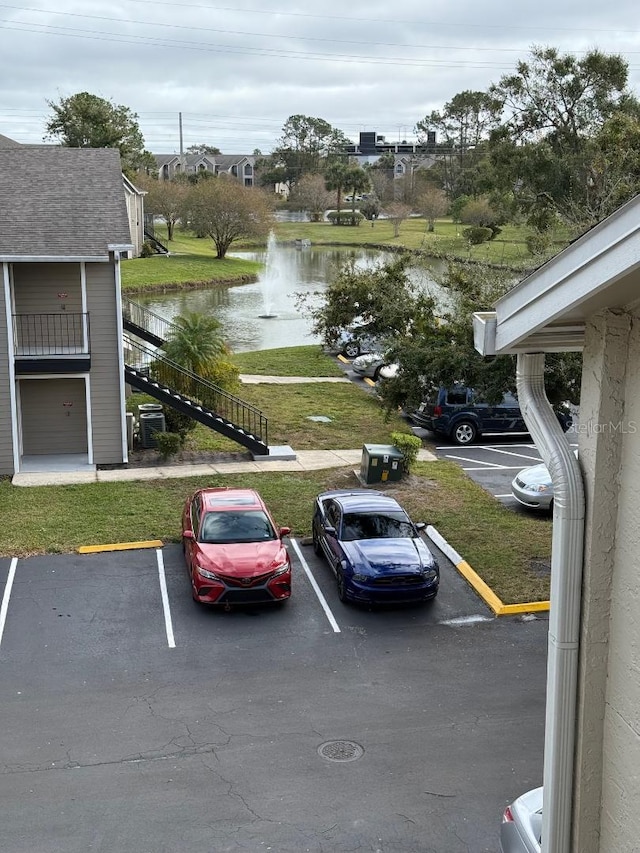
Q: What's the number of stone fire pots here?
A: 0